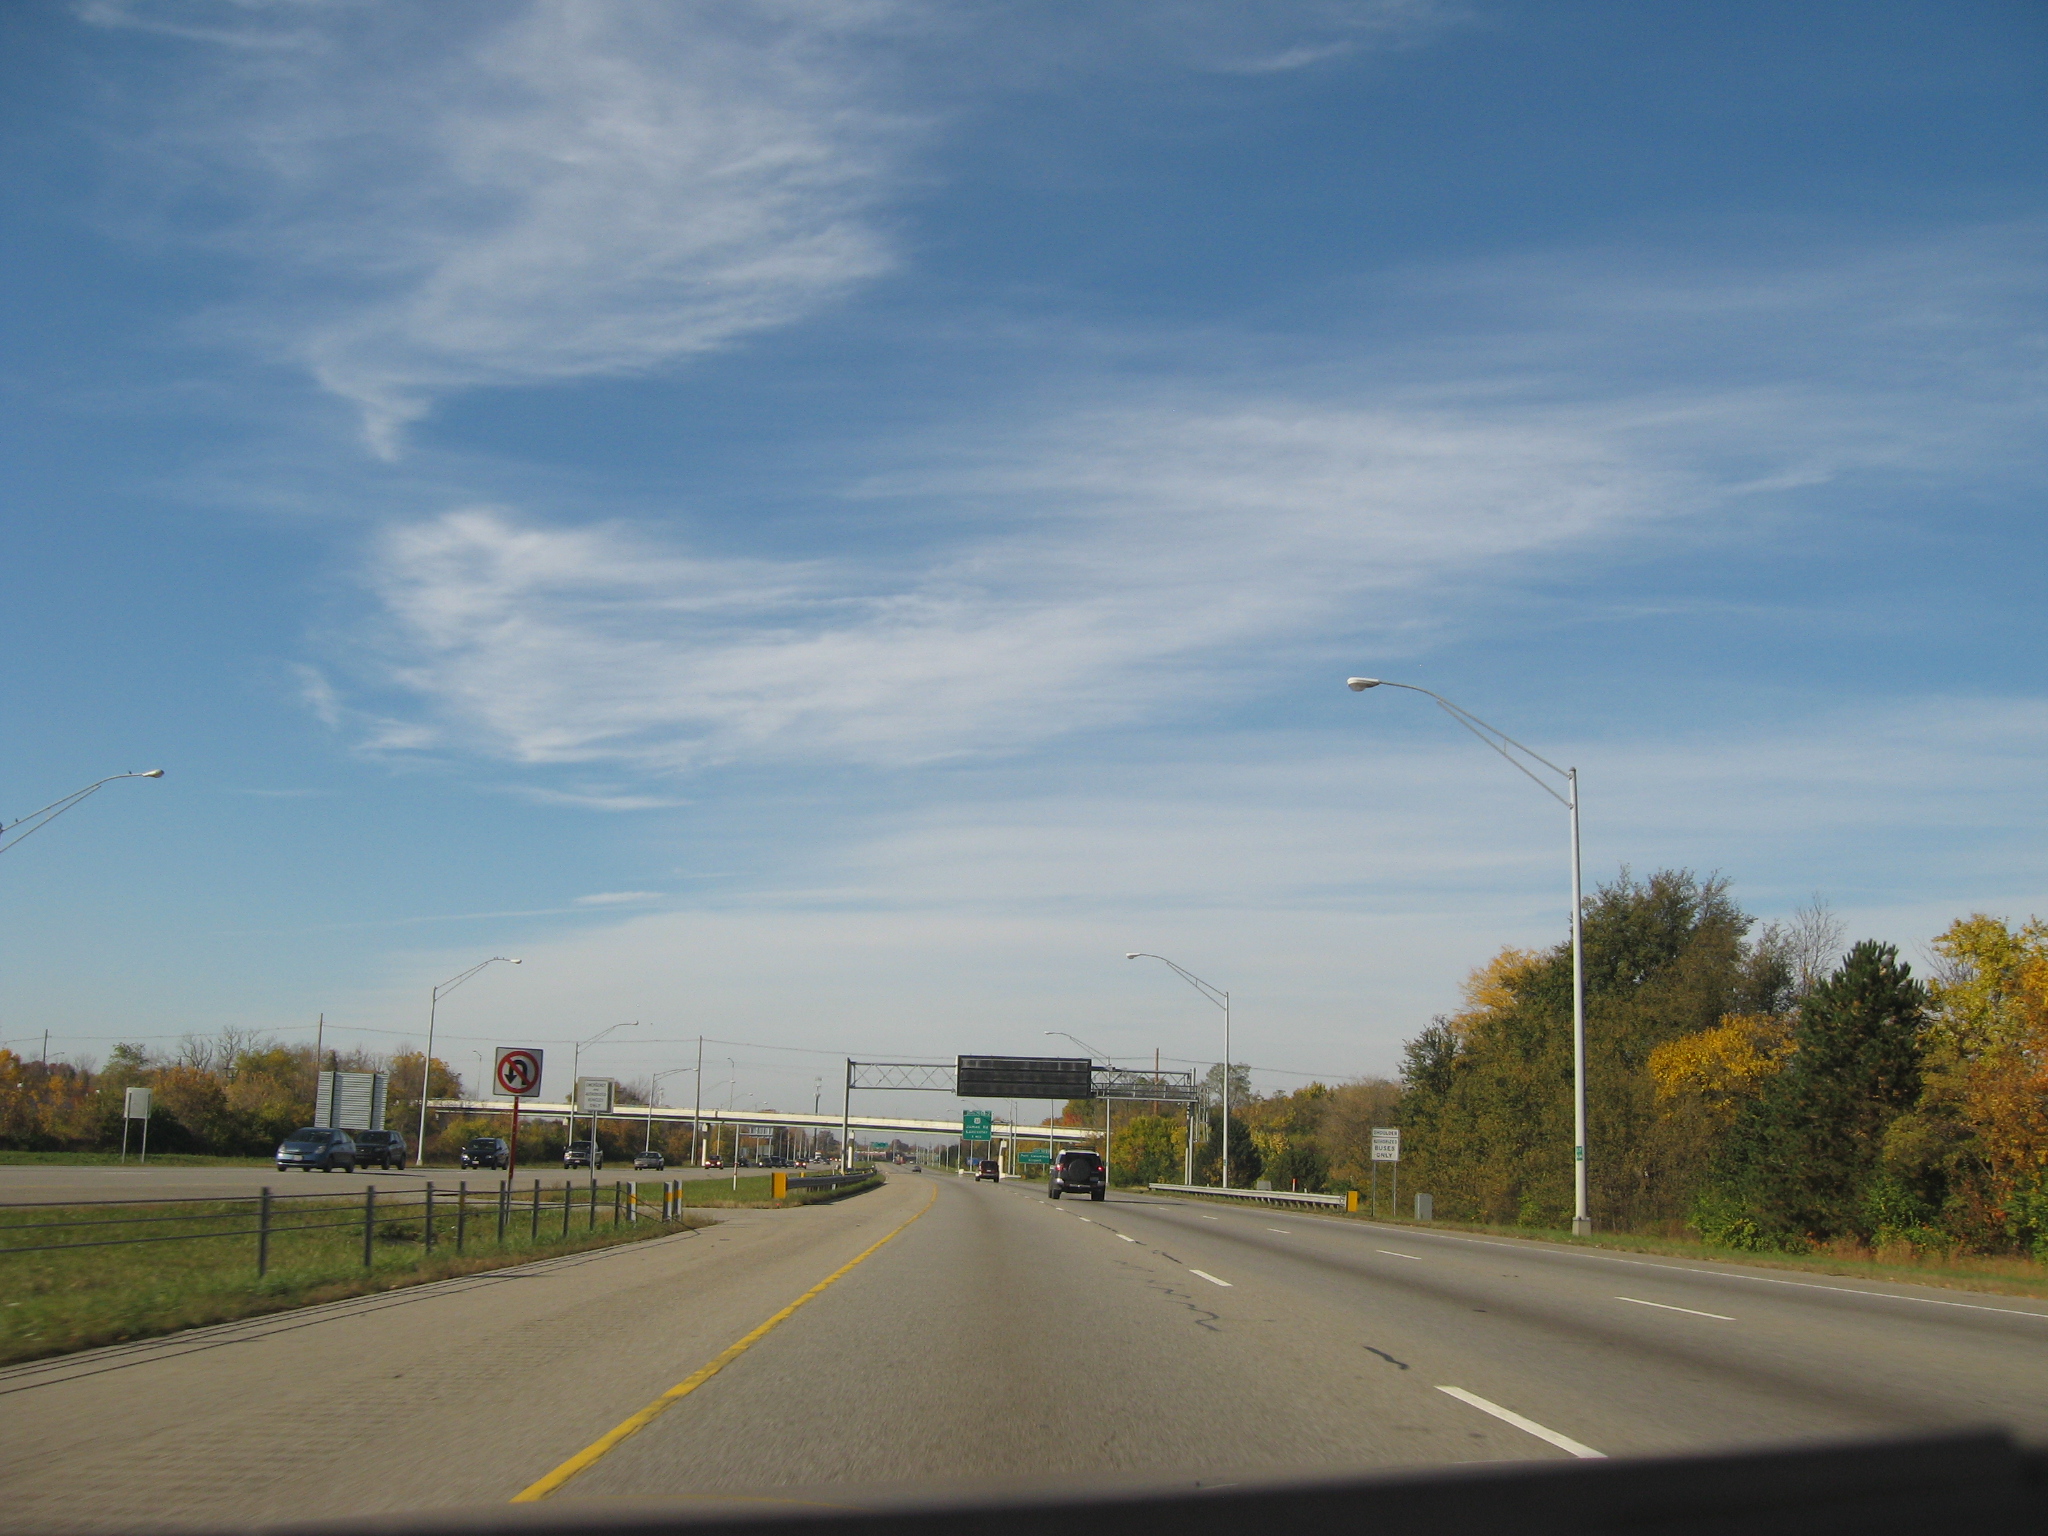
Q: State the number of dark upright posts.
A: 9